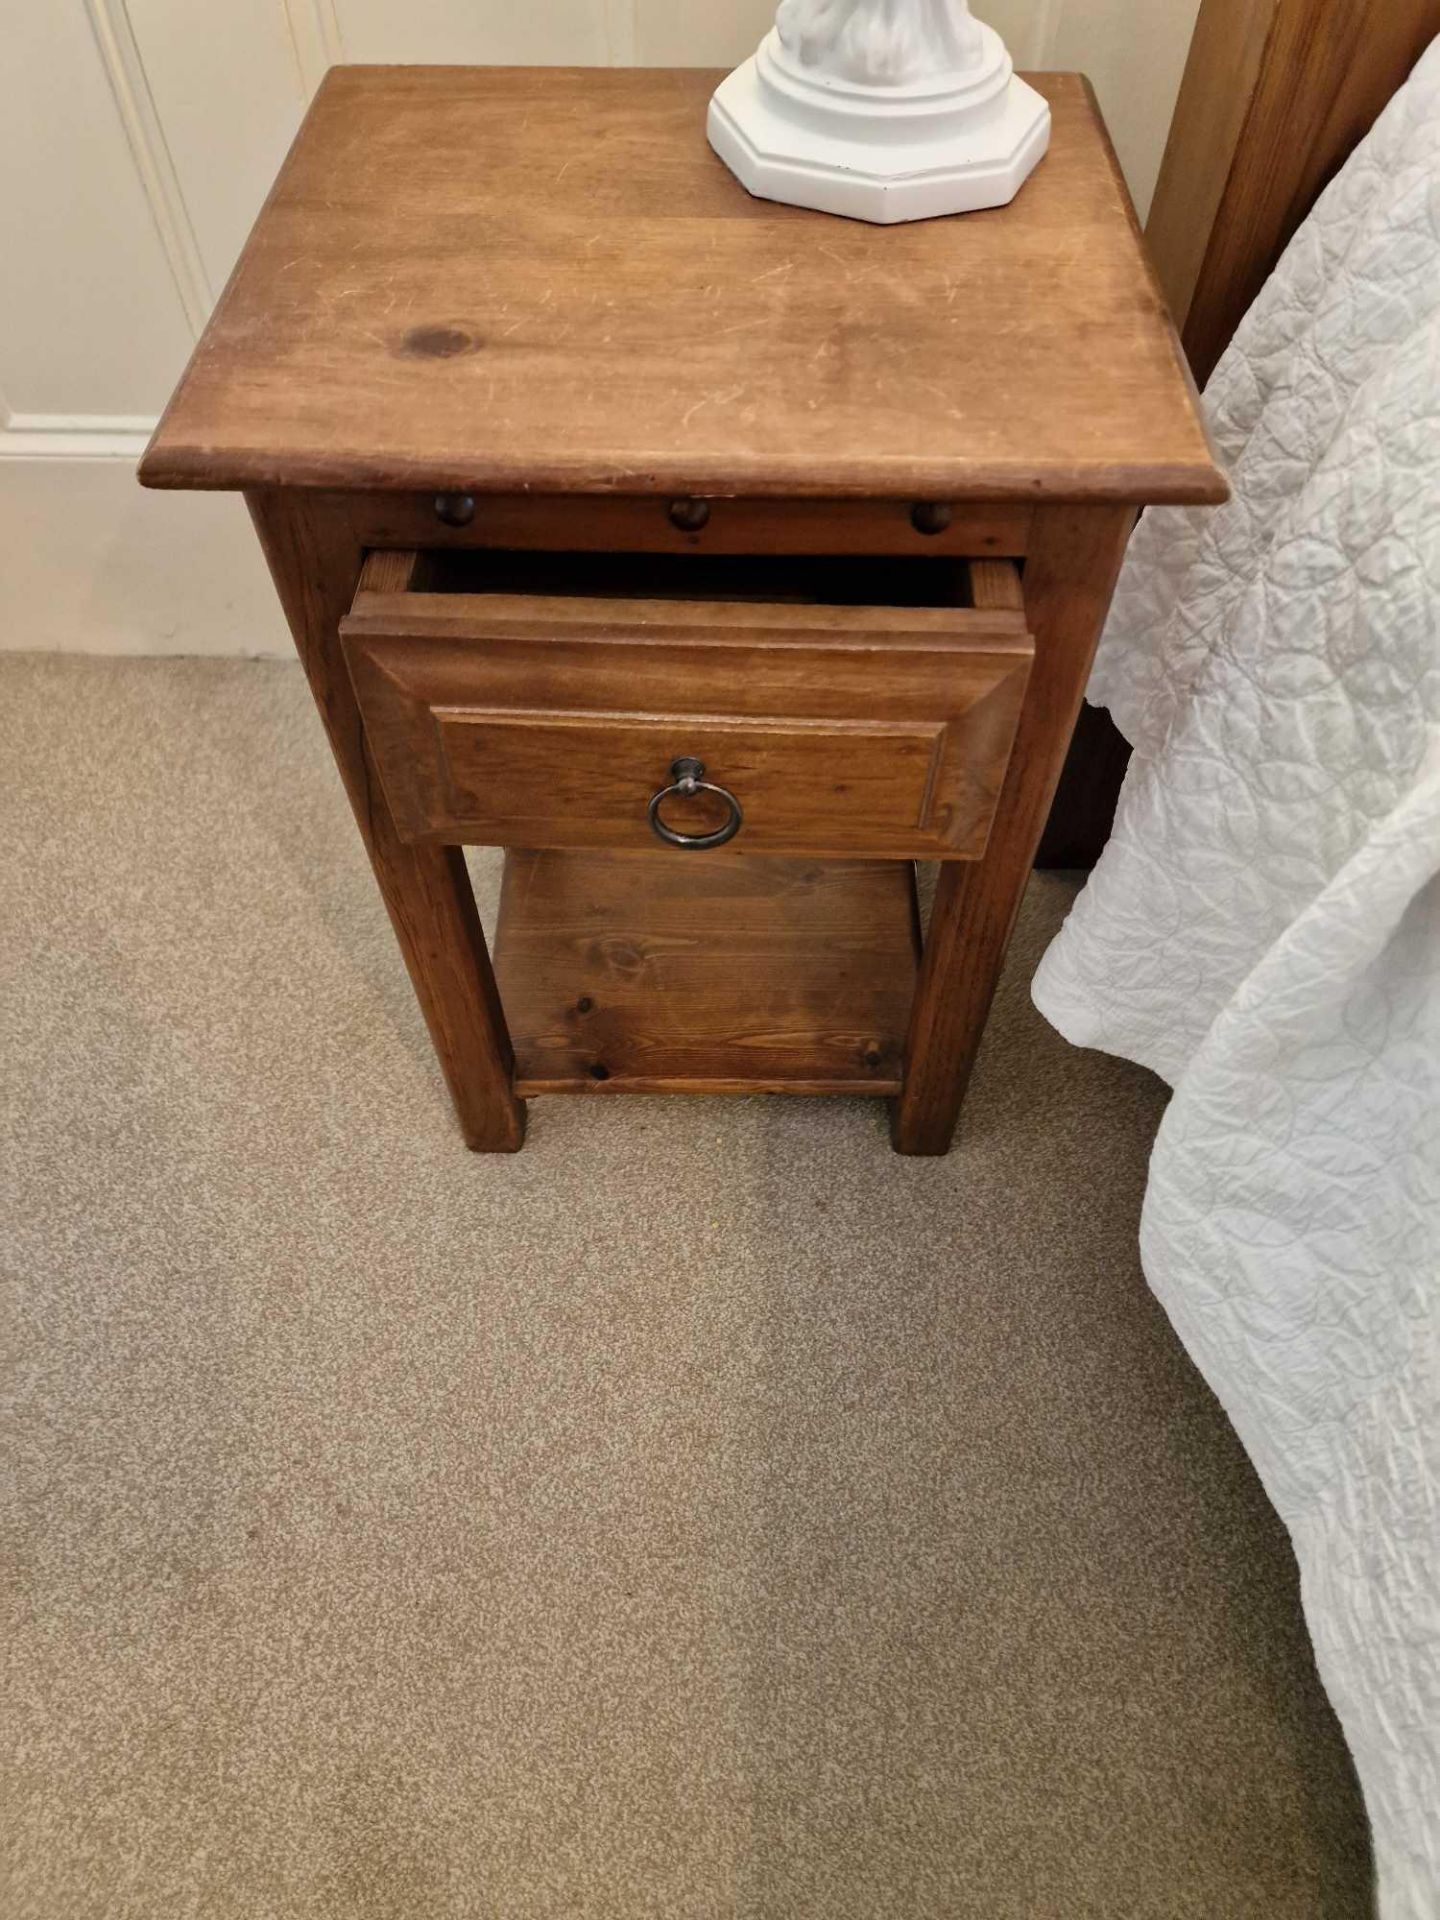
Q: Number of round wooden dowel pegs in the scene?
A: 3